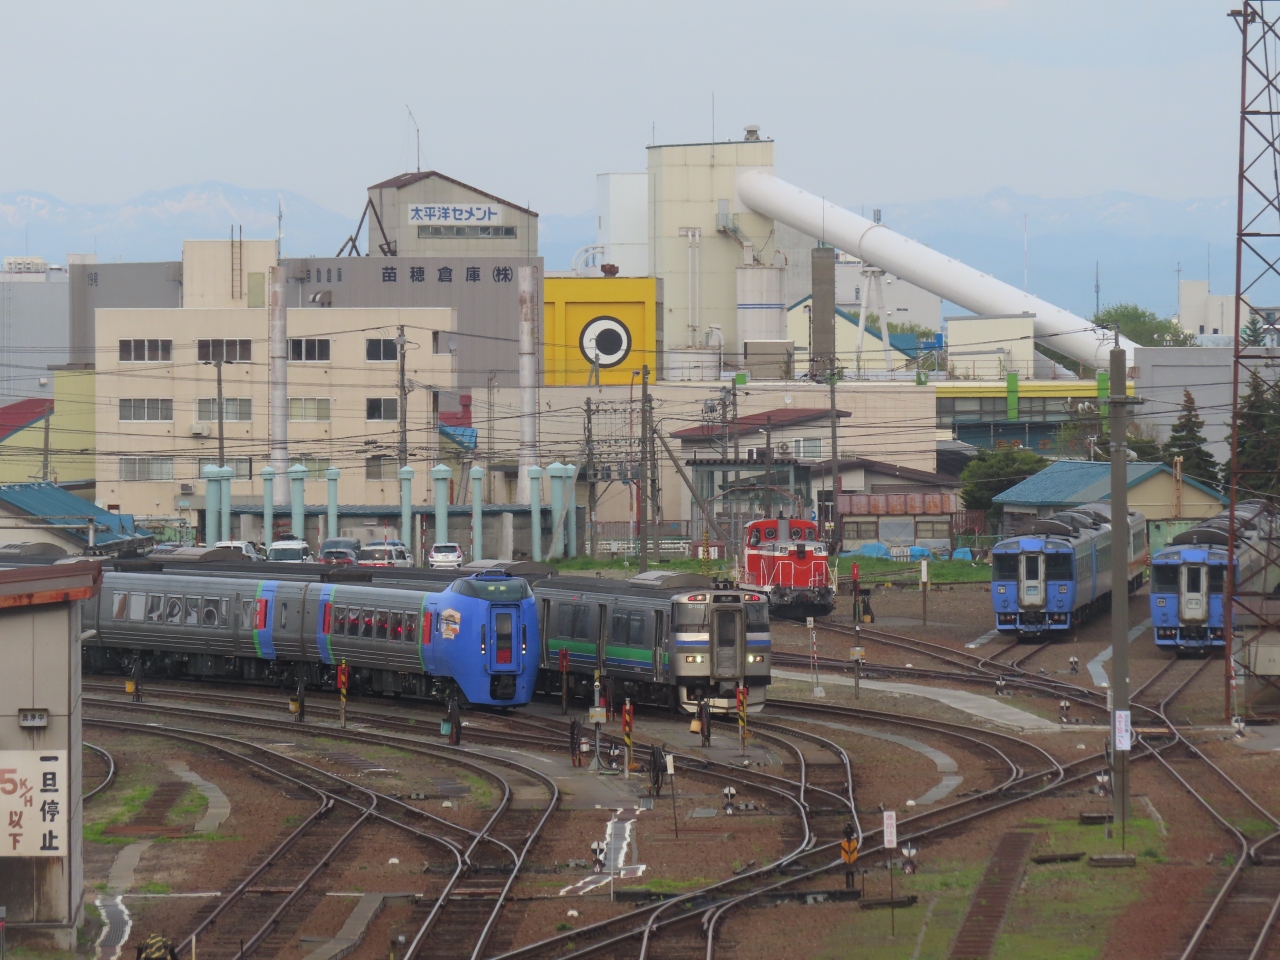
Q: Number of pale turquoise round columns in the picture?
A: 11